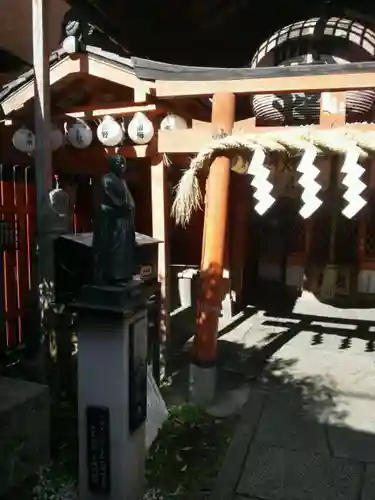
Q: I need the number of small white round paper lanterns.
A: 6